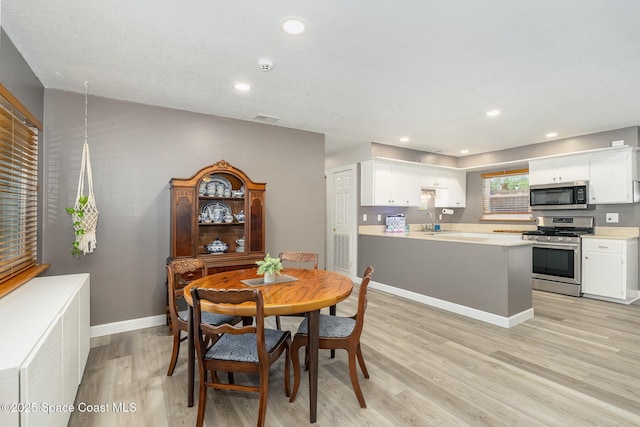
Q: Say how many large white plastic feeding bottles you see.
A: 0